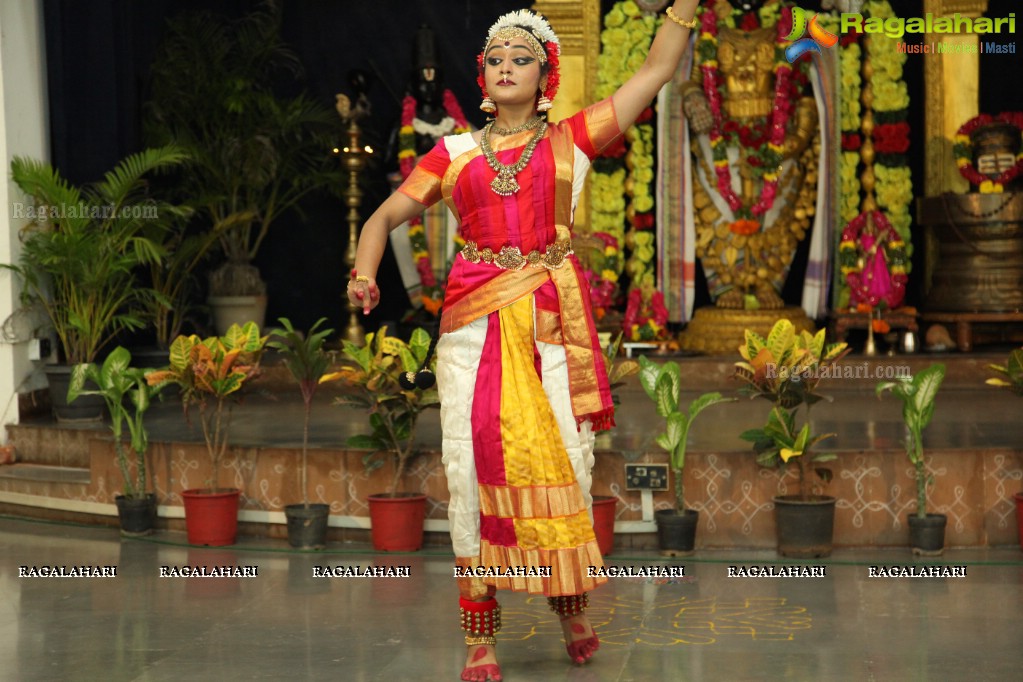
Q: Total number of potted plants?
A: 12